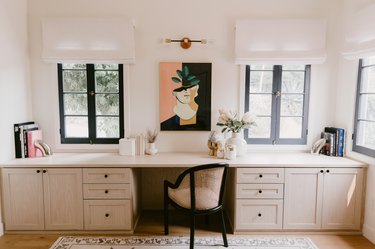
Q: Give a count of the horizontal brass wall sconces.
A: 1